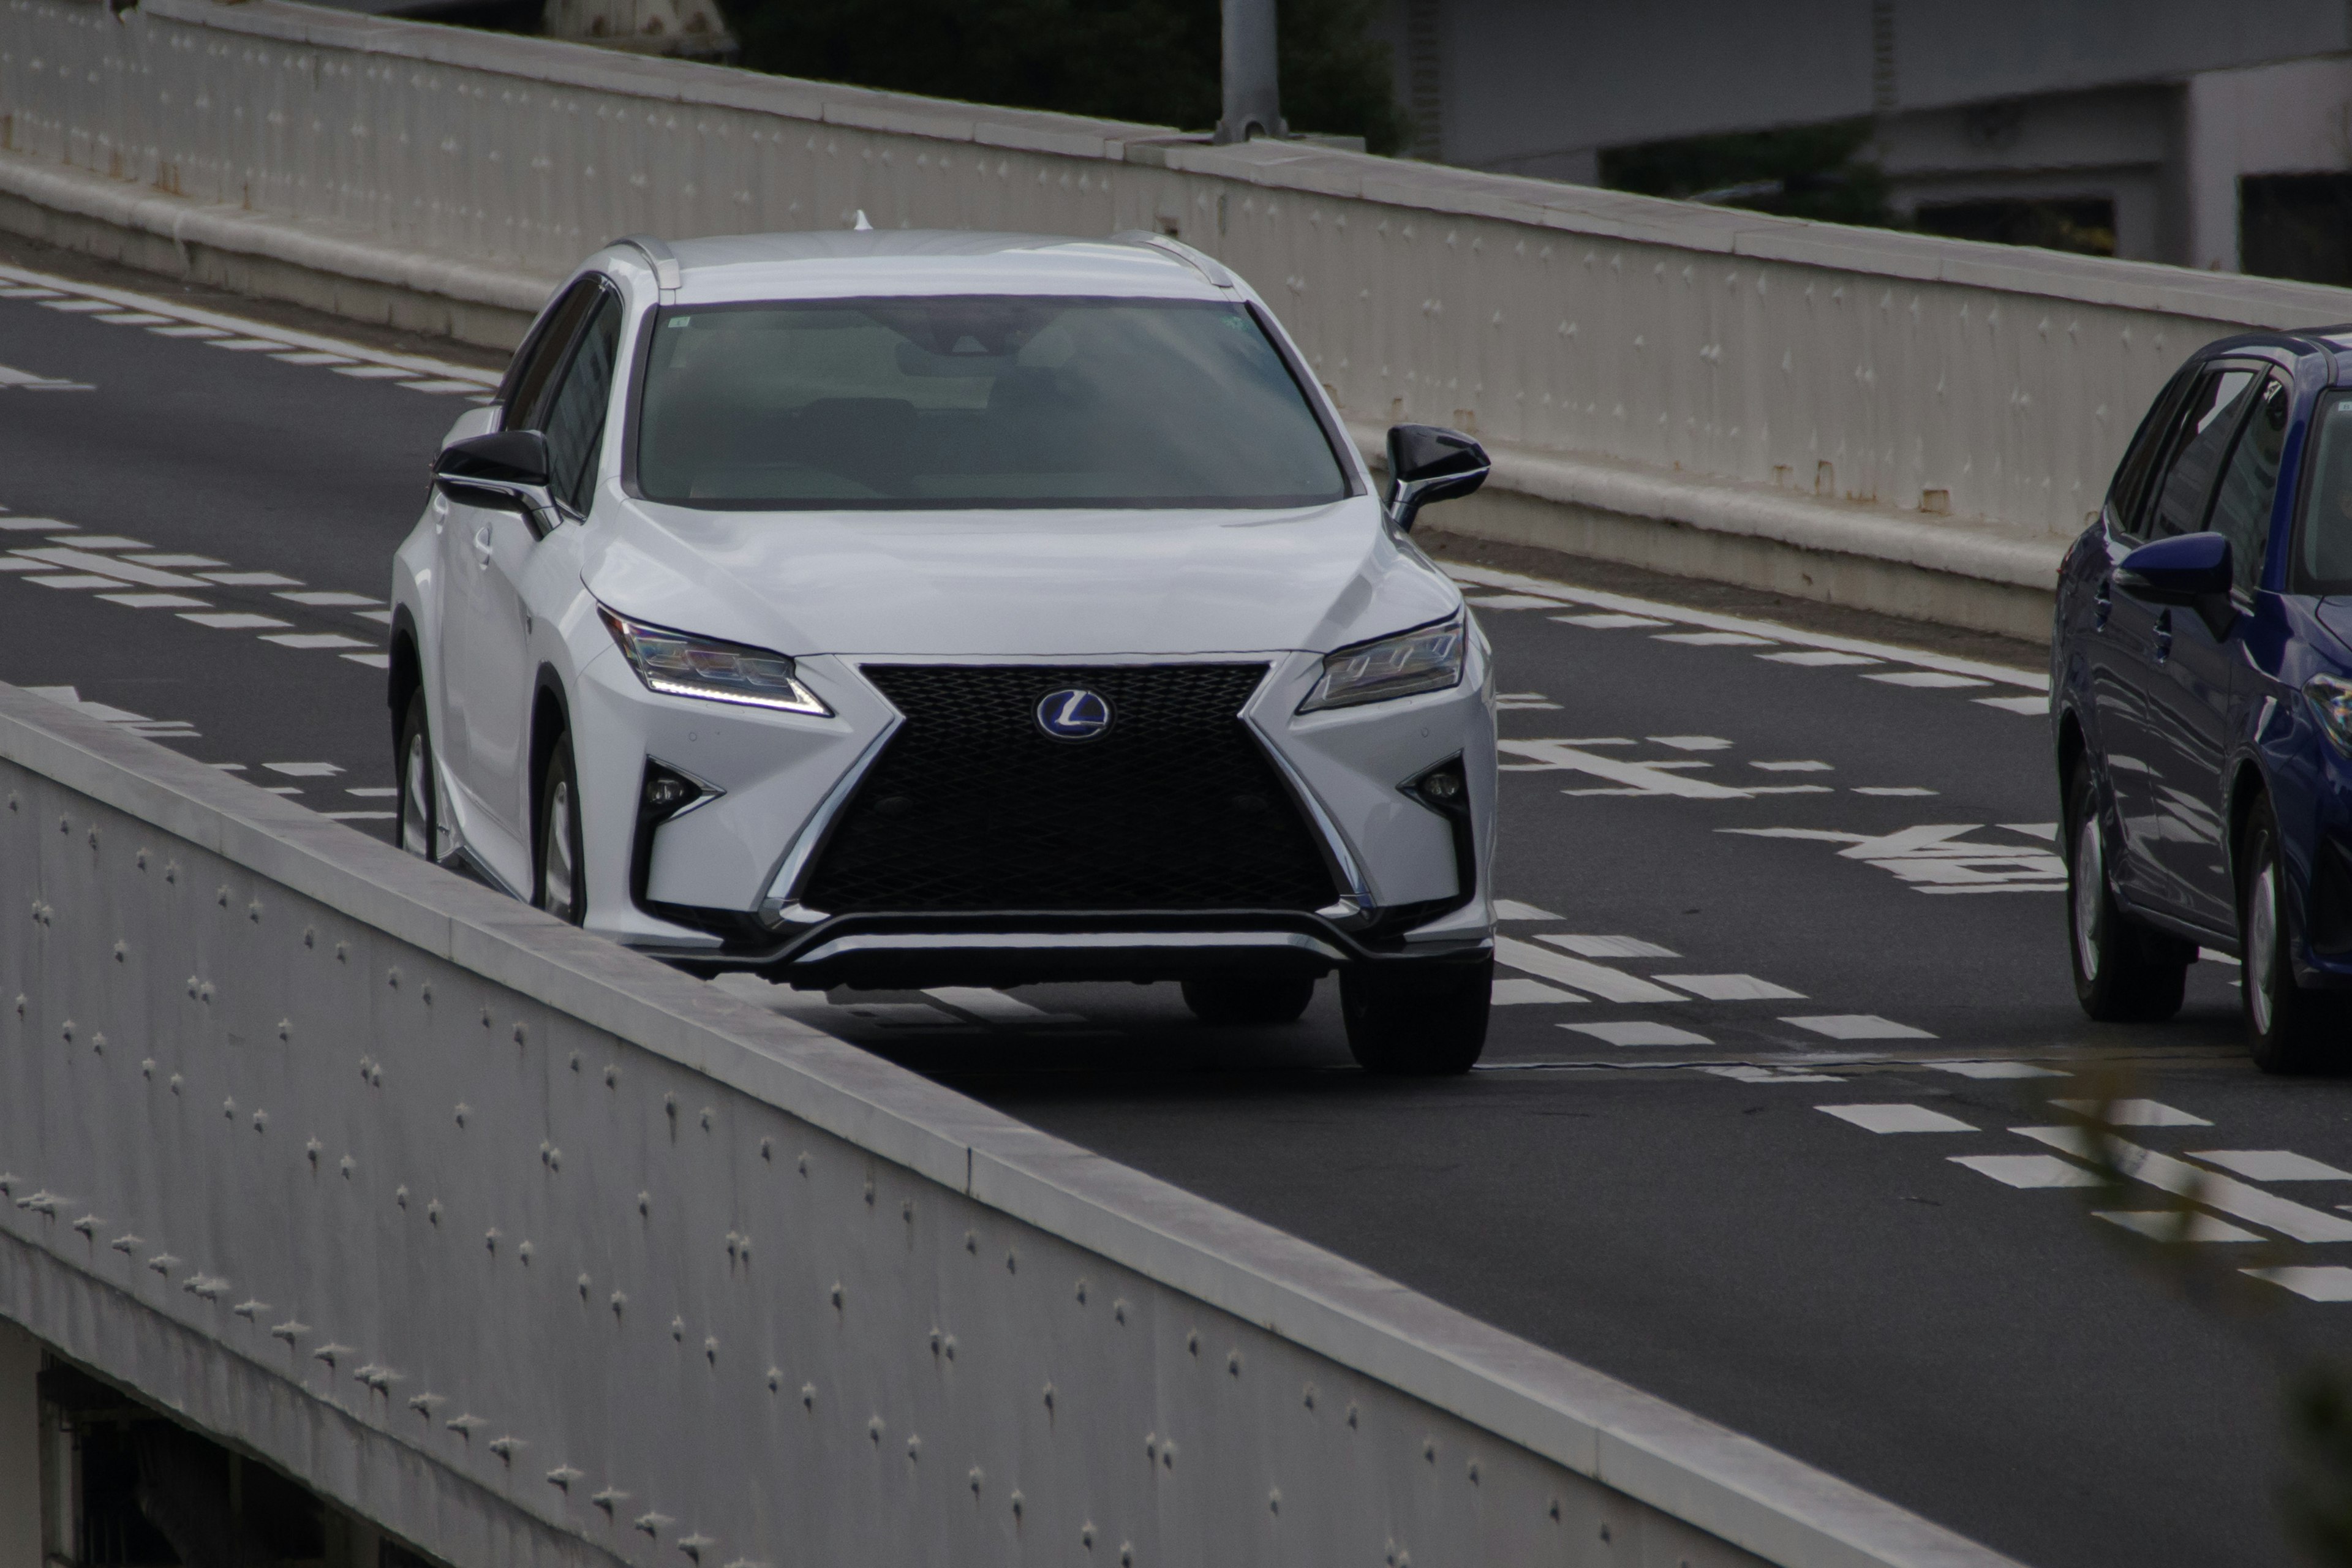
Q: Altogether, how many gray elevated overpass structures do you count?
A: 1